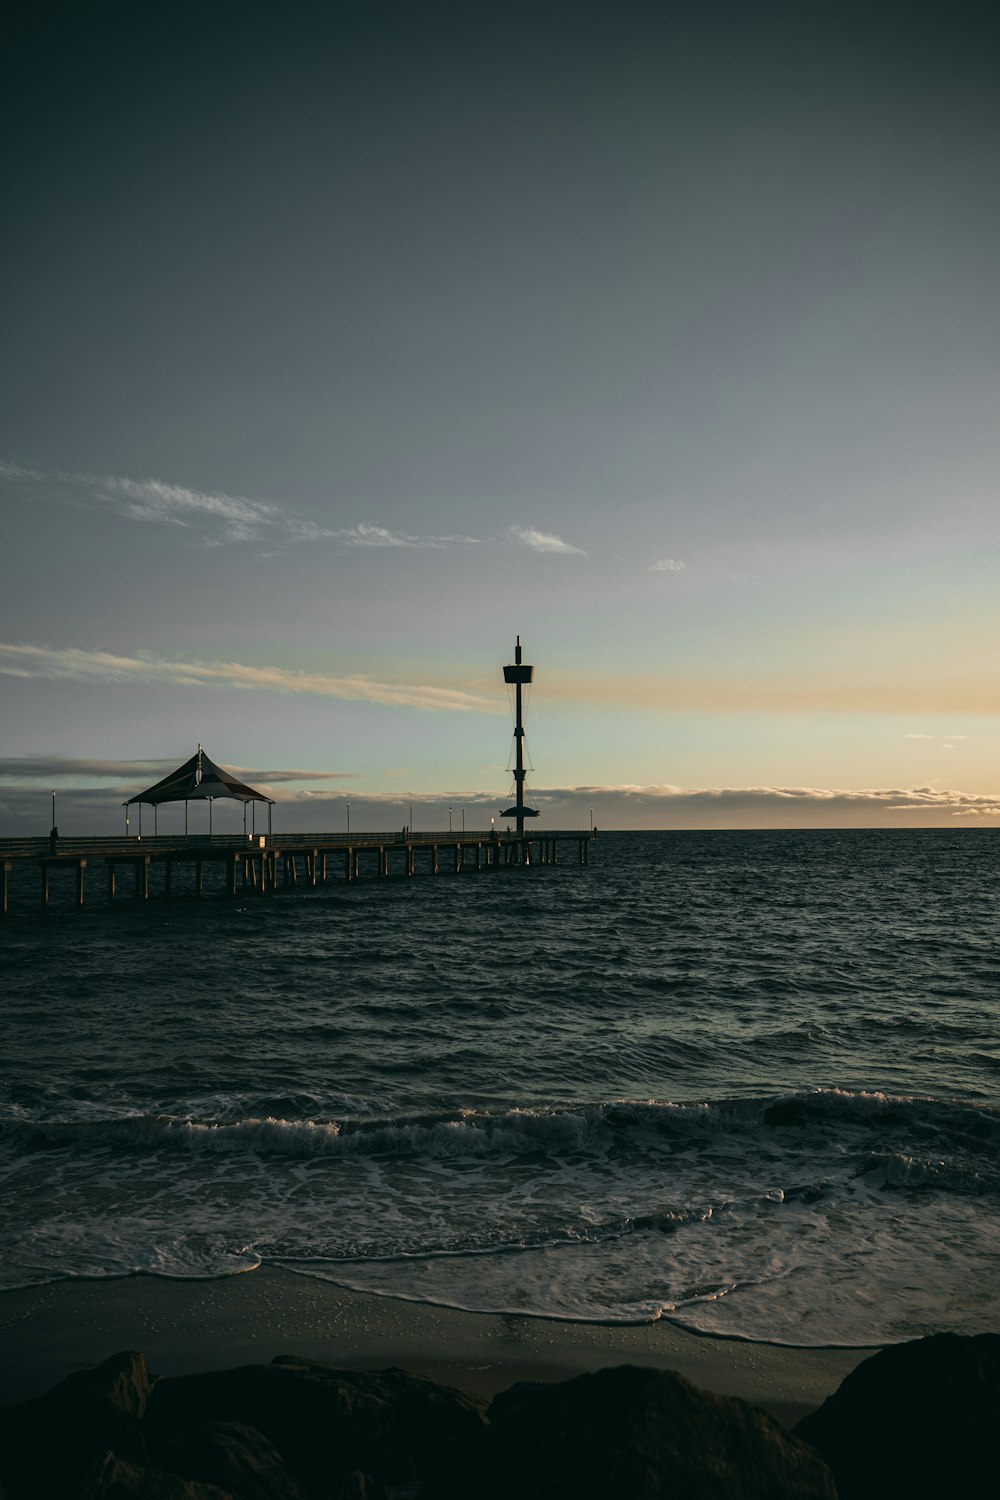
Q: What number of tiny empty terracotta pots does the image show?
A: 0